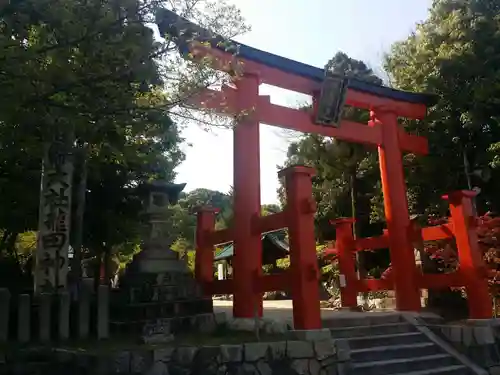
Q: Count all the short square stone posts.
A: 6